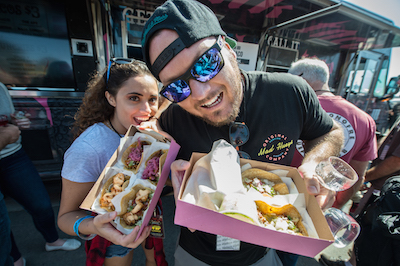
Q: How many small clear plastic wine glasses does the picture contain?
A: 2